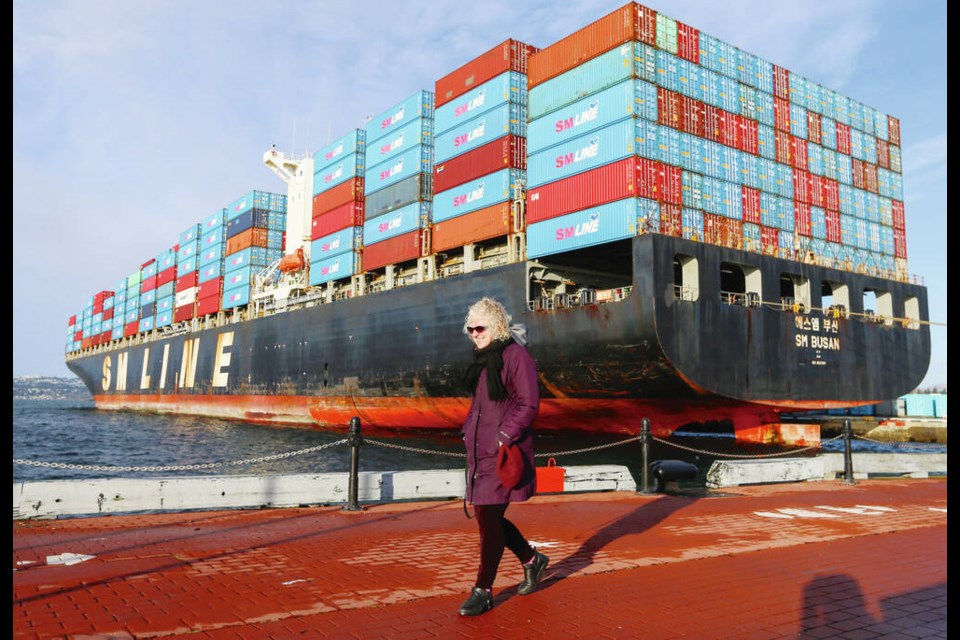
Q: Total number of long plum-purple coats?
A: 1